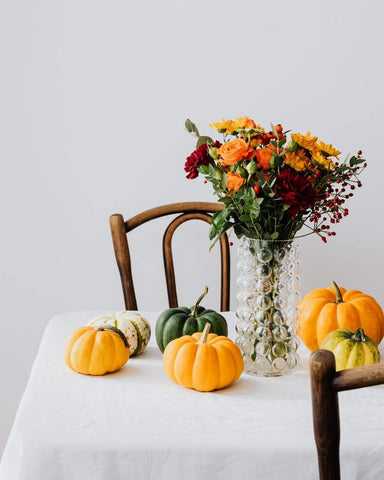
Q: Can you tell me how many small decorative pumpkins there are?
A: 6